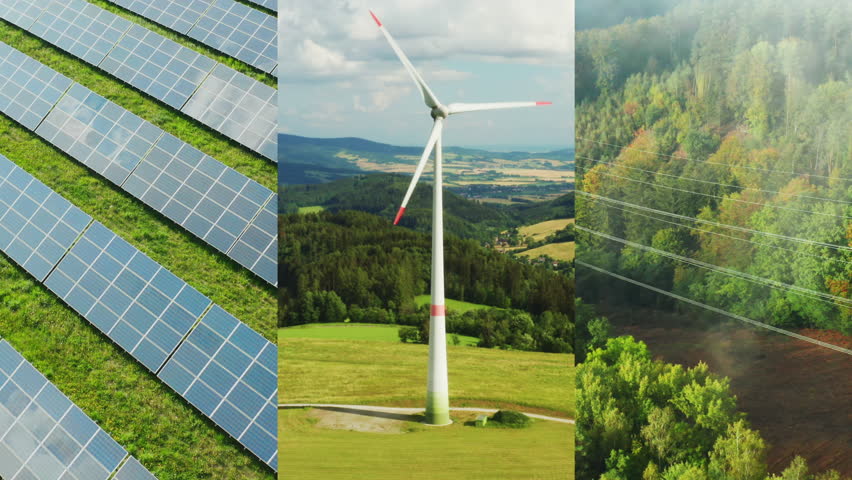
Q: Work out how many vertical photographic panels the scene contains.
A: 3